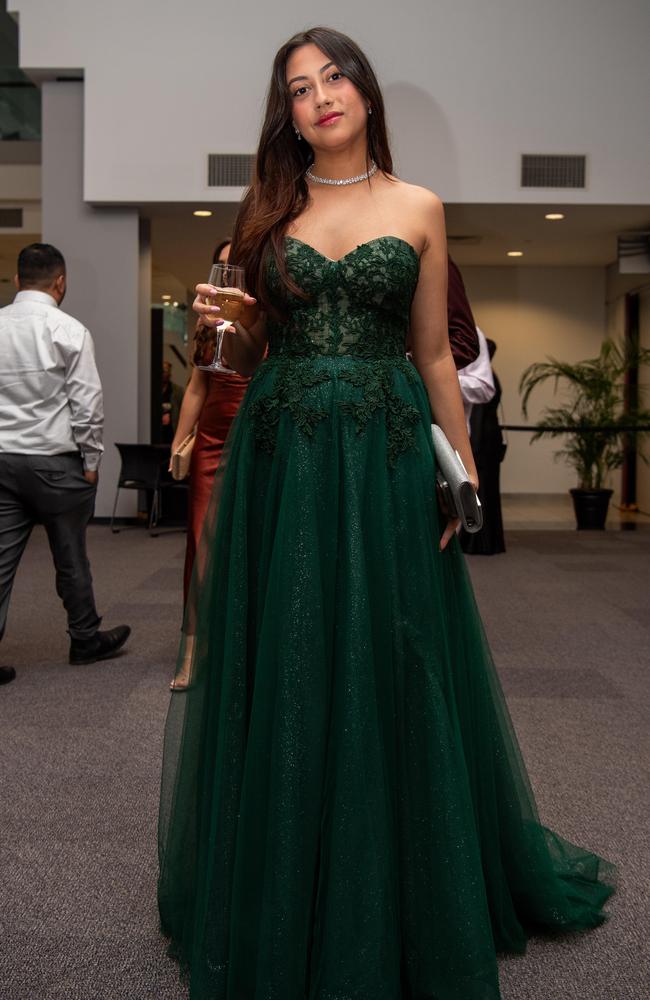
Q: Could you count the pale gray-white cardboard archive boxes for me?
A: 0